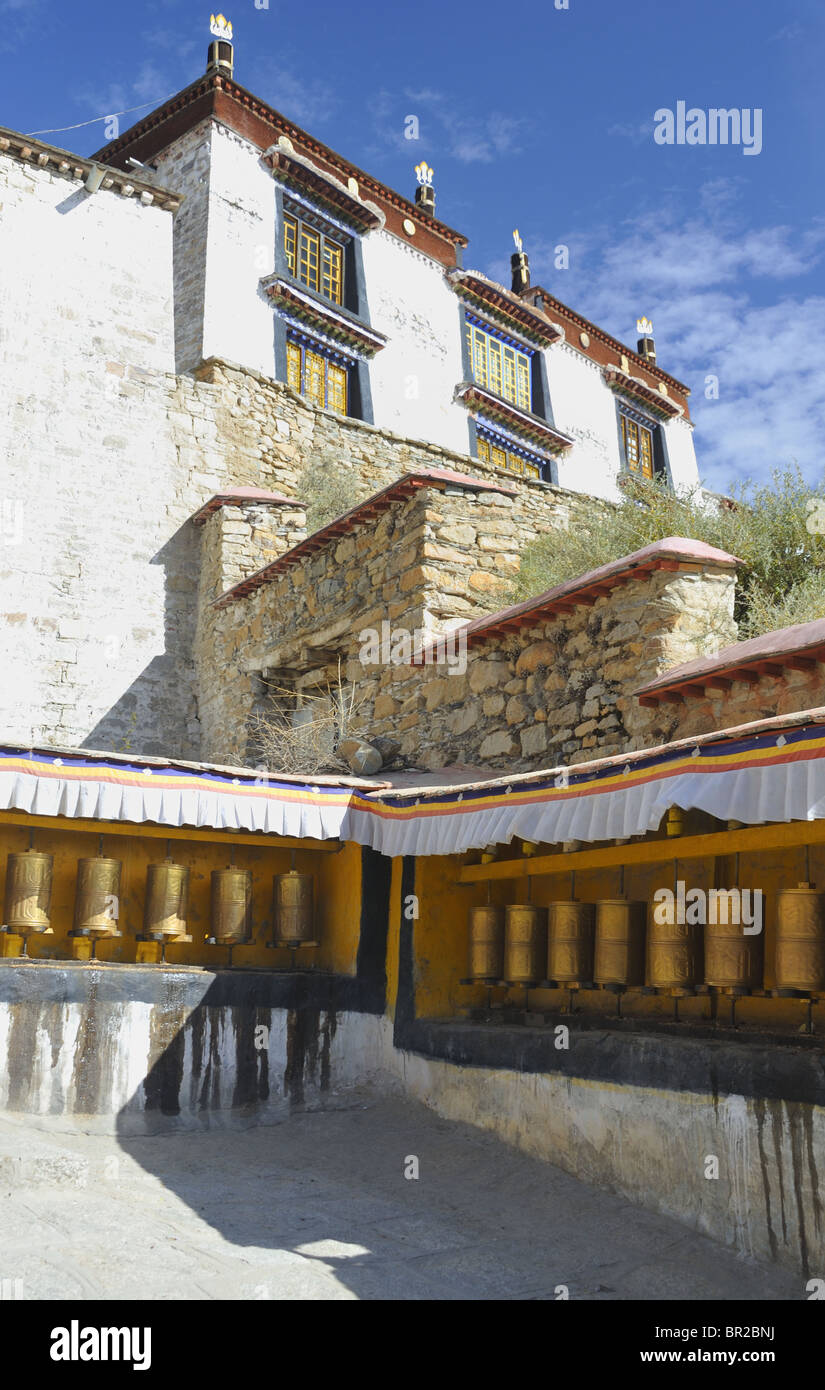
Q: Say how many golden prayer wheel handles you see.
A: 12